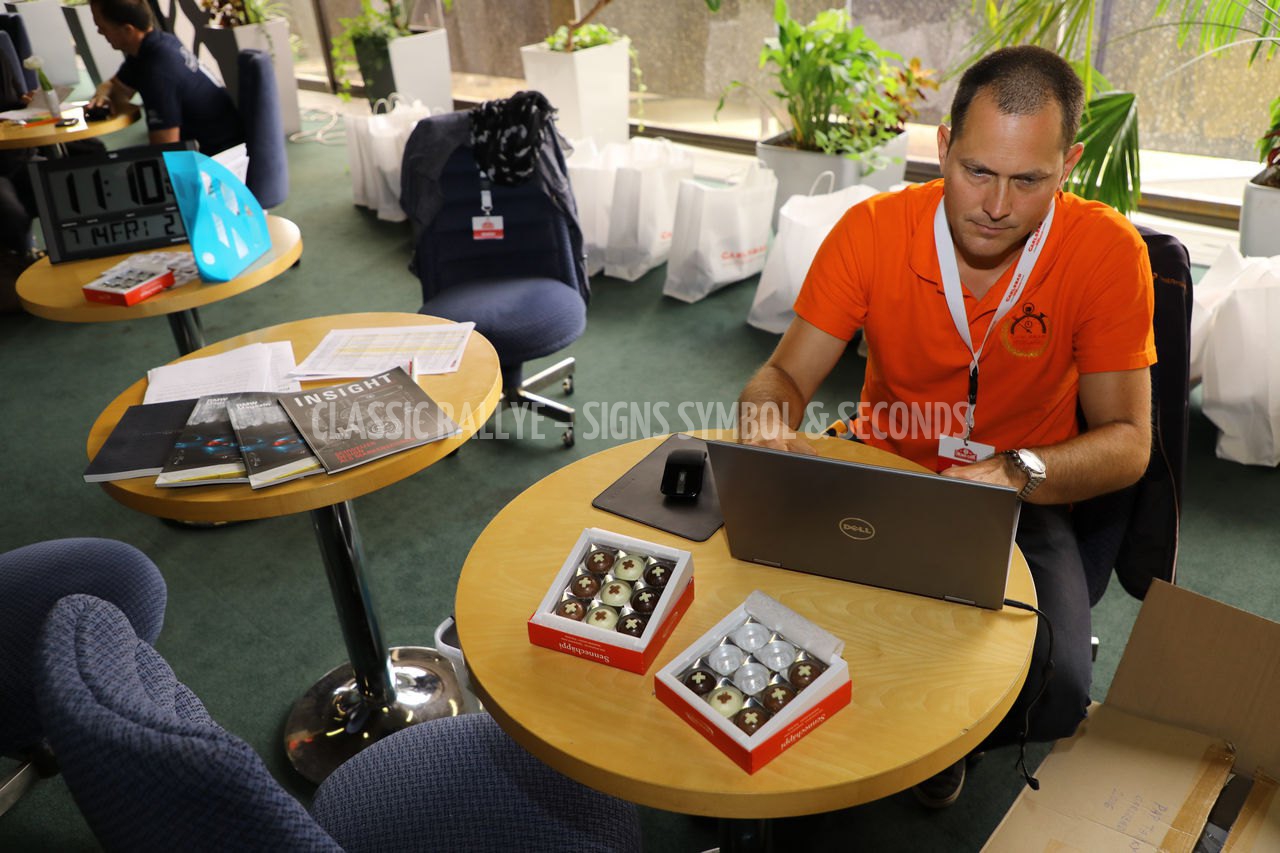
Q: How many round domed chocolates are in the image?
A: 14